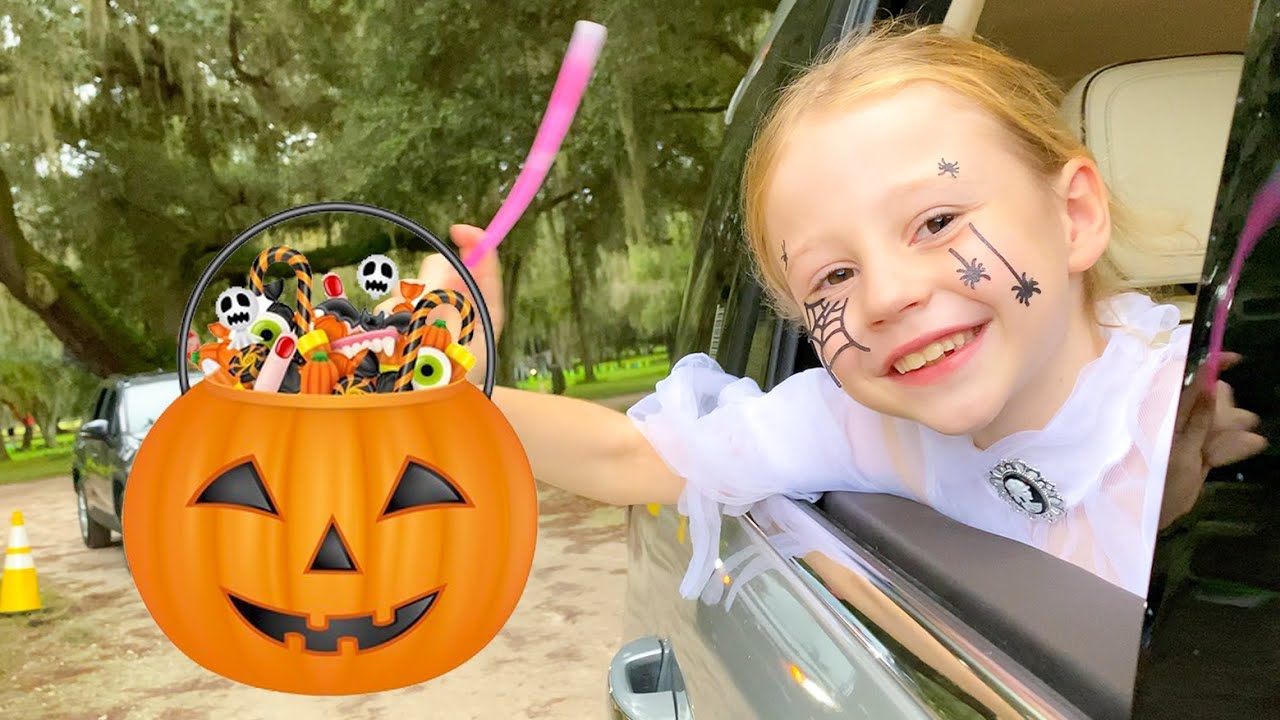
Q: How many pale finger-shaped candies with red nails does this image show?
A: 2